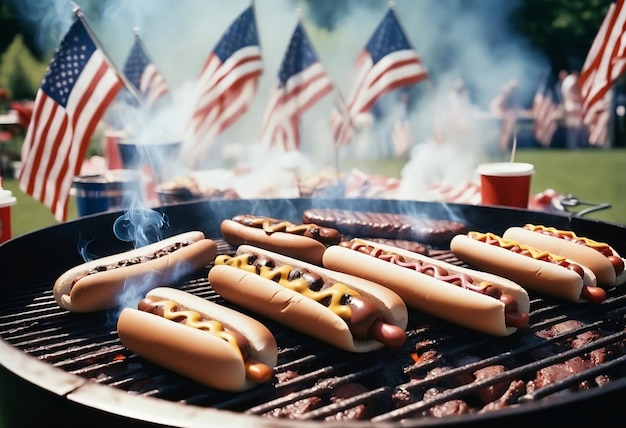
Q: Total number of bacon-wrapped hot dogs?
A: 0